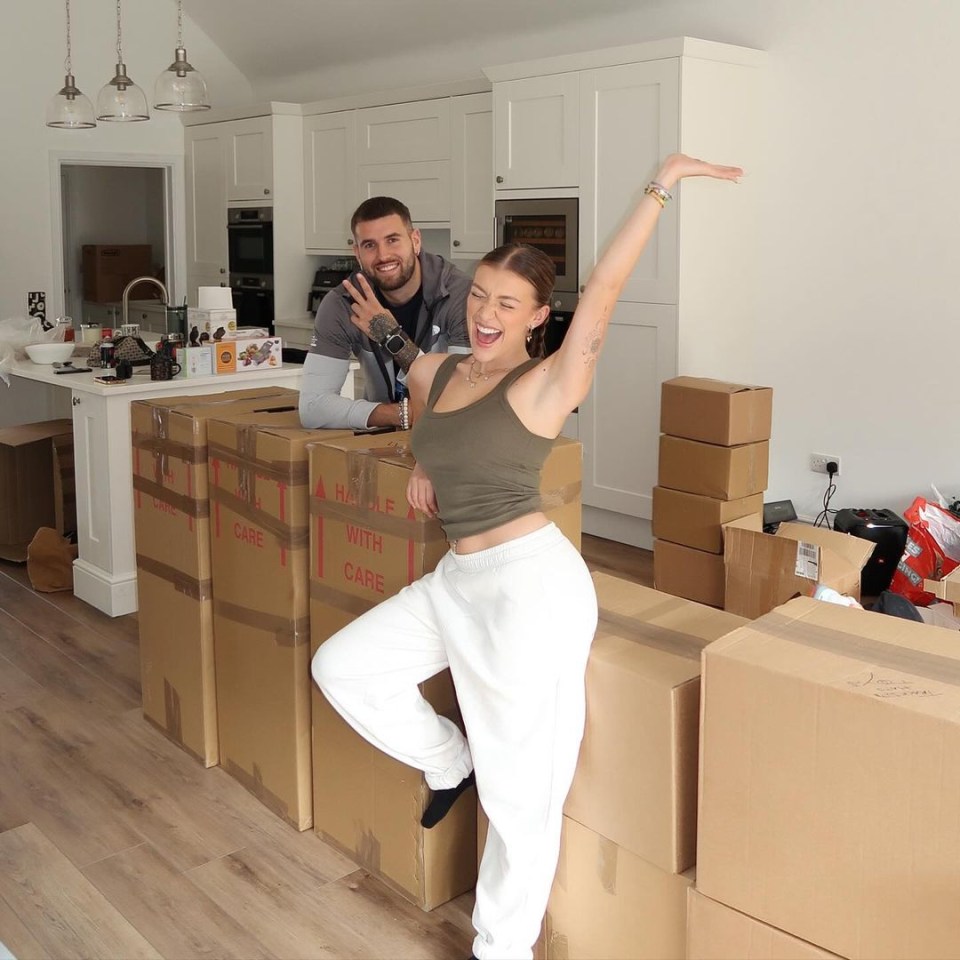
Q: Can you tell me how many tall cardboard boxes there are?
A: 3